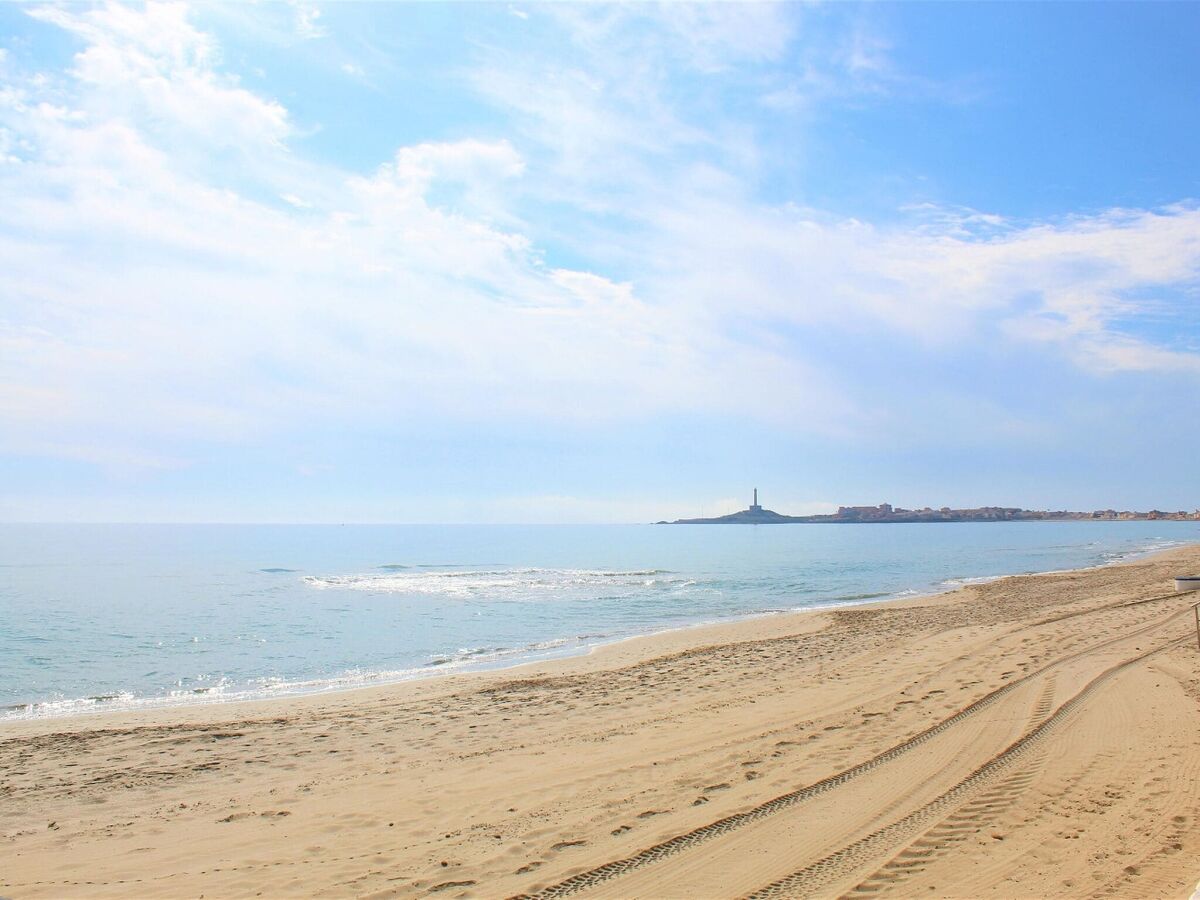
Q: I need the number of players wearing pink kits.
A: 0